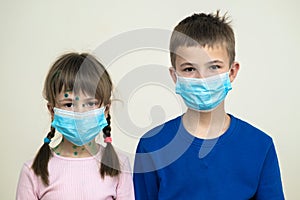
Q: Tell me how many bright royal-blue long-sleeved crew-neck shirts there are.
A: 1